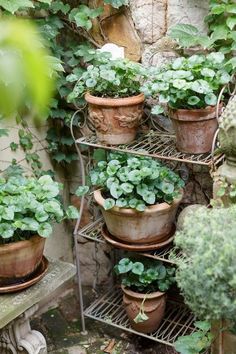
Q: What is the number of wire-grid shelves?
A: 3